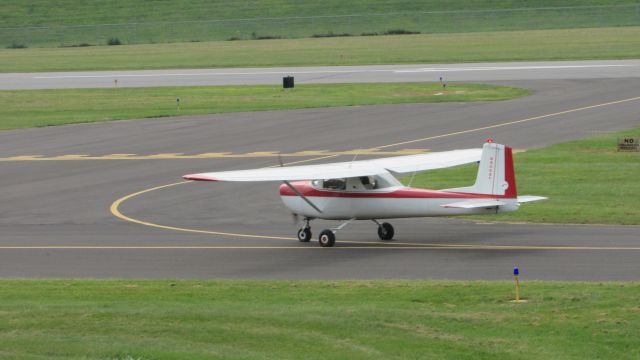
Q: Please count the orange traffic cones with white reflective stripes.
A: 0